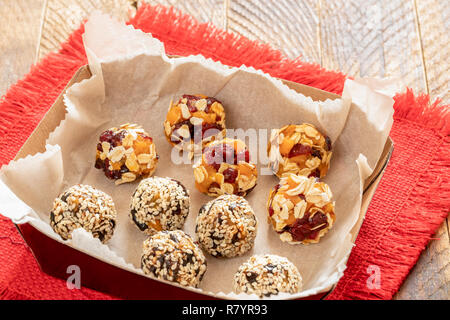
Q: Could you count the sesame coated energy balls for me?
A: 5